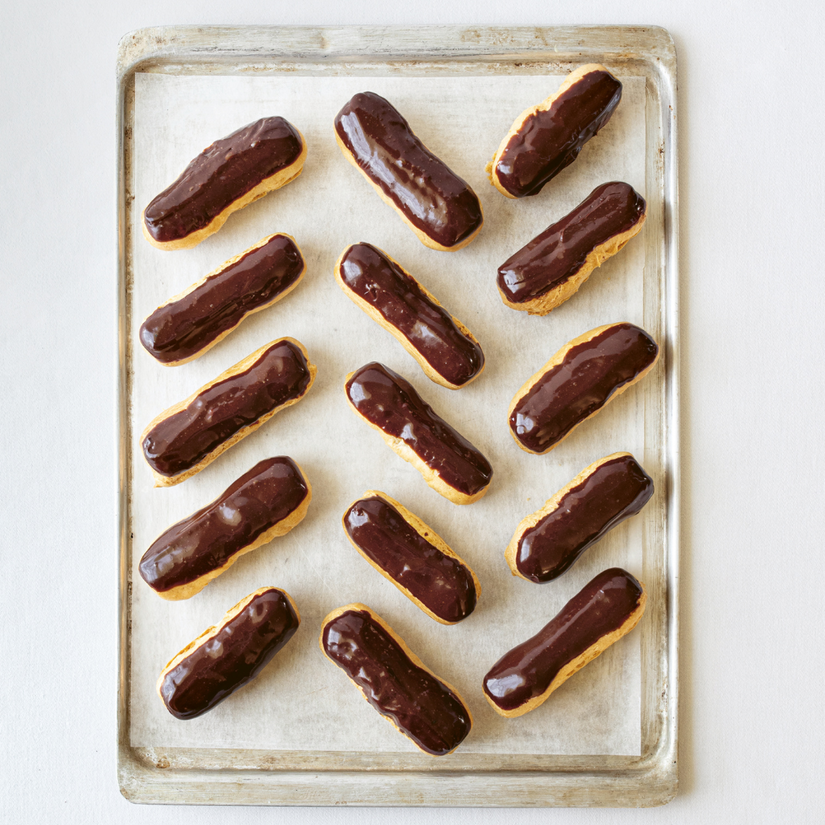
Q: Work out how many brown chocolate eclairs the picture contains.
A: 15